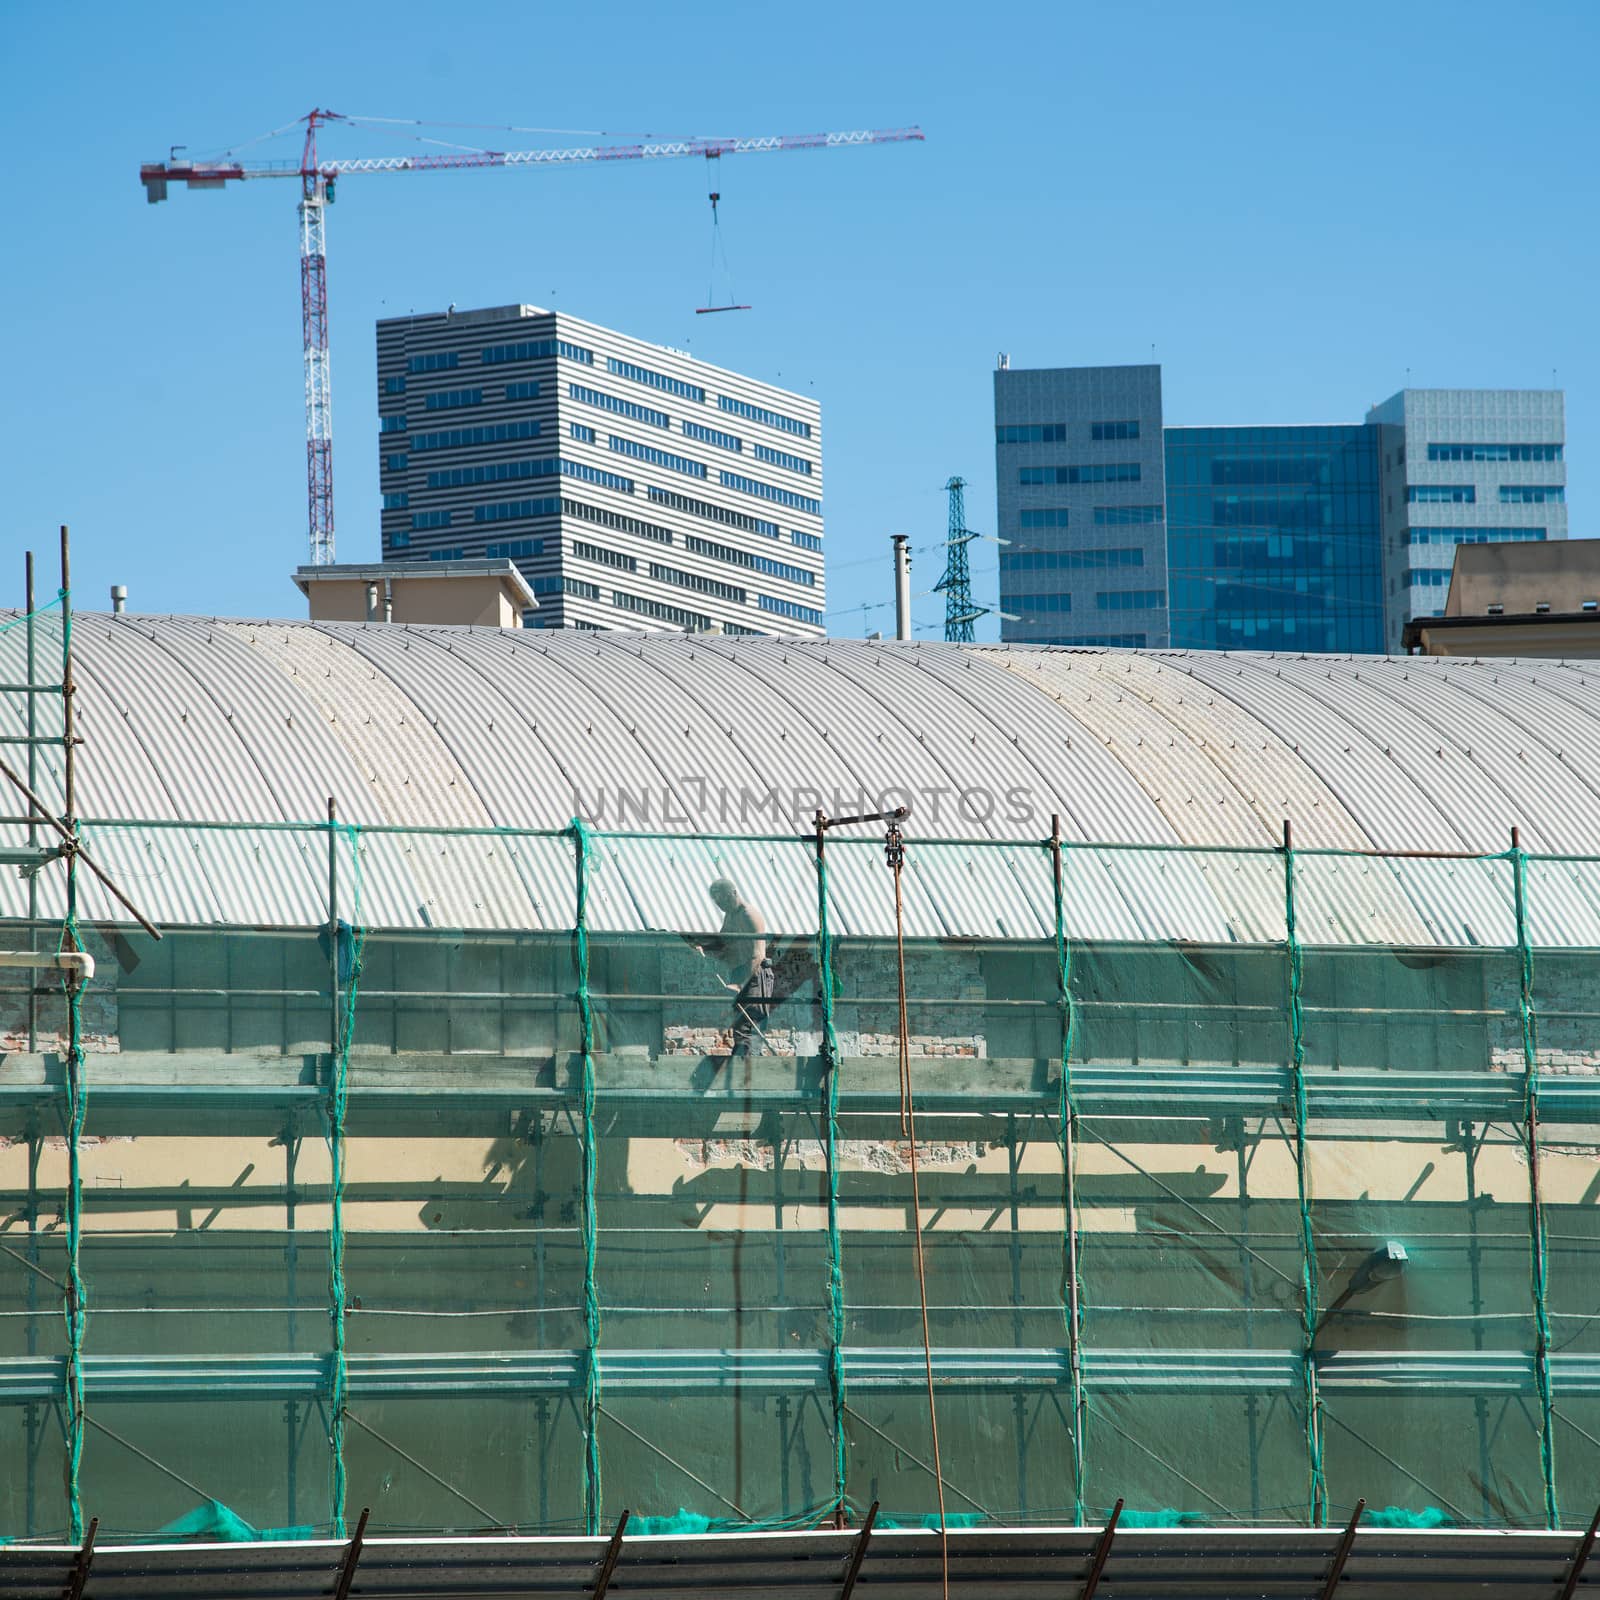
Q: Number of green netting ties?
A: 7